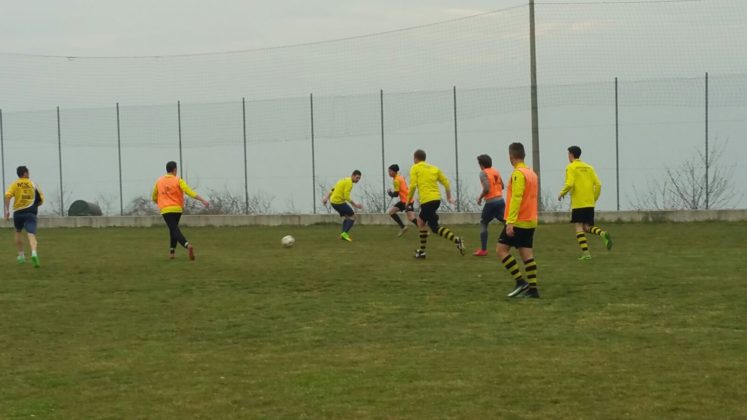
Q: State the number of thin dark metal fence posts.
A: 10